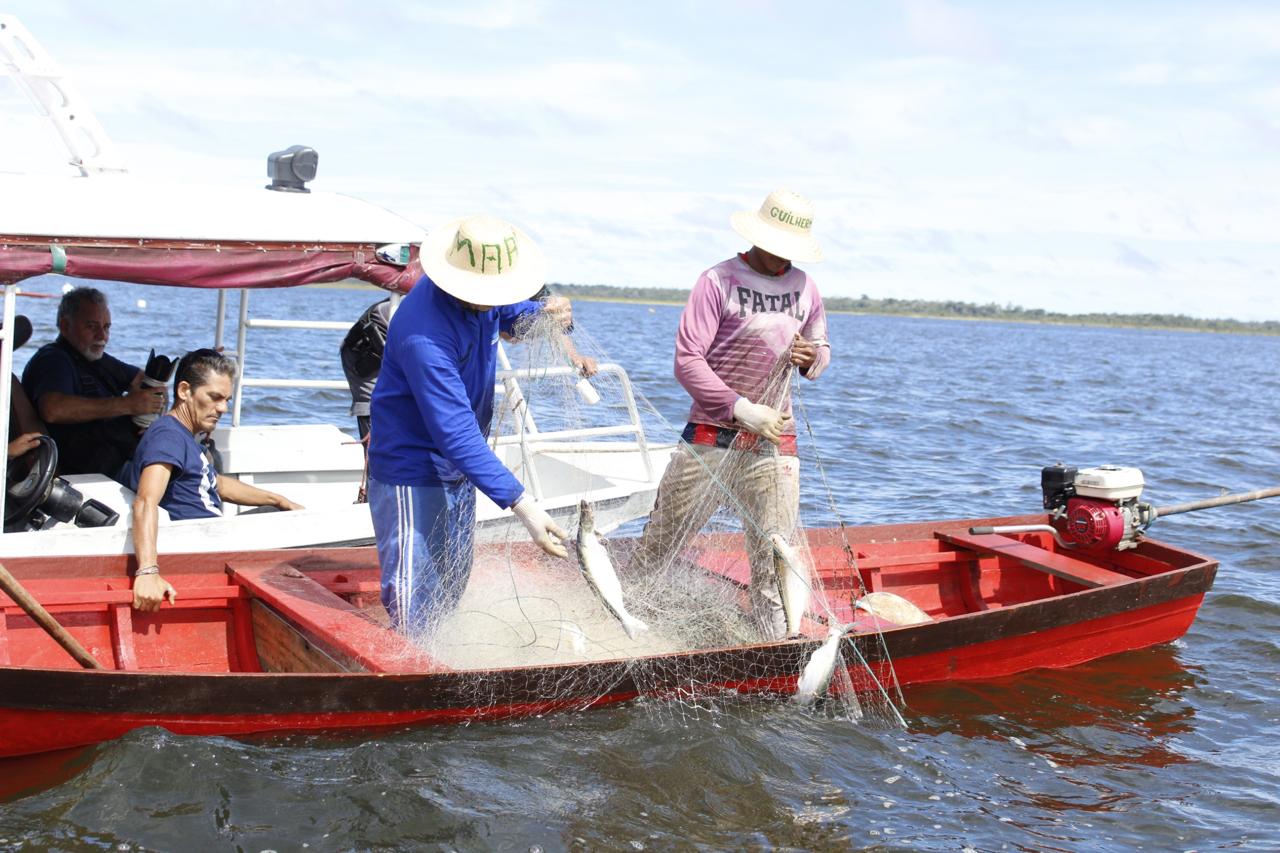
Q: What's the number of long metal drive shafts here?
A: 1